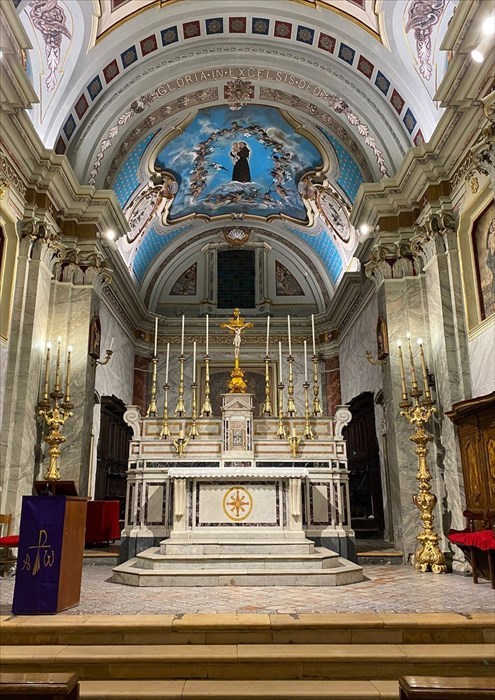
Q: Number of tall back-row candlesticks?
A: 6